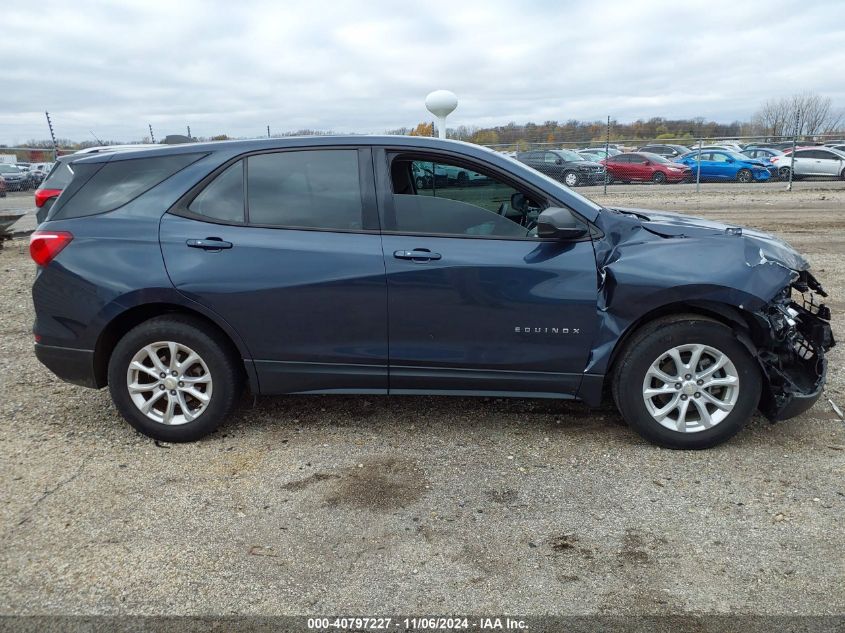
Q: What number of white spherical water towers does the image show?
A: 1